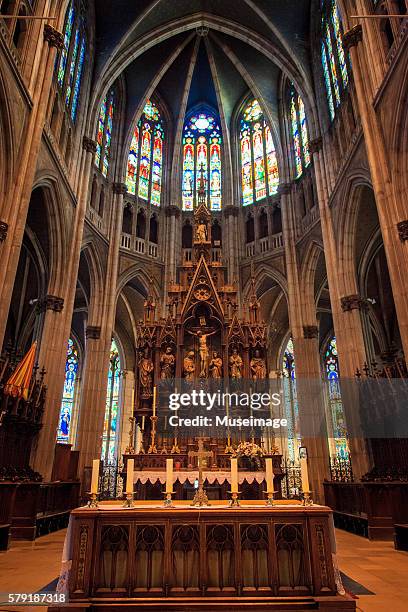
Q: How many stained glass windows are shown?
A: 11